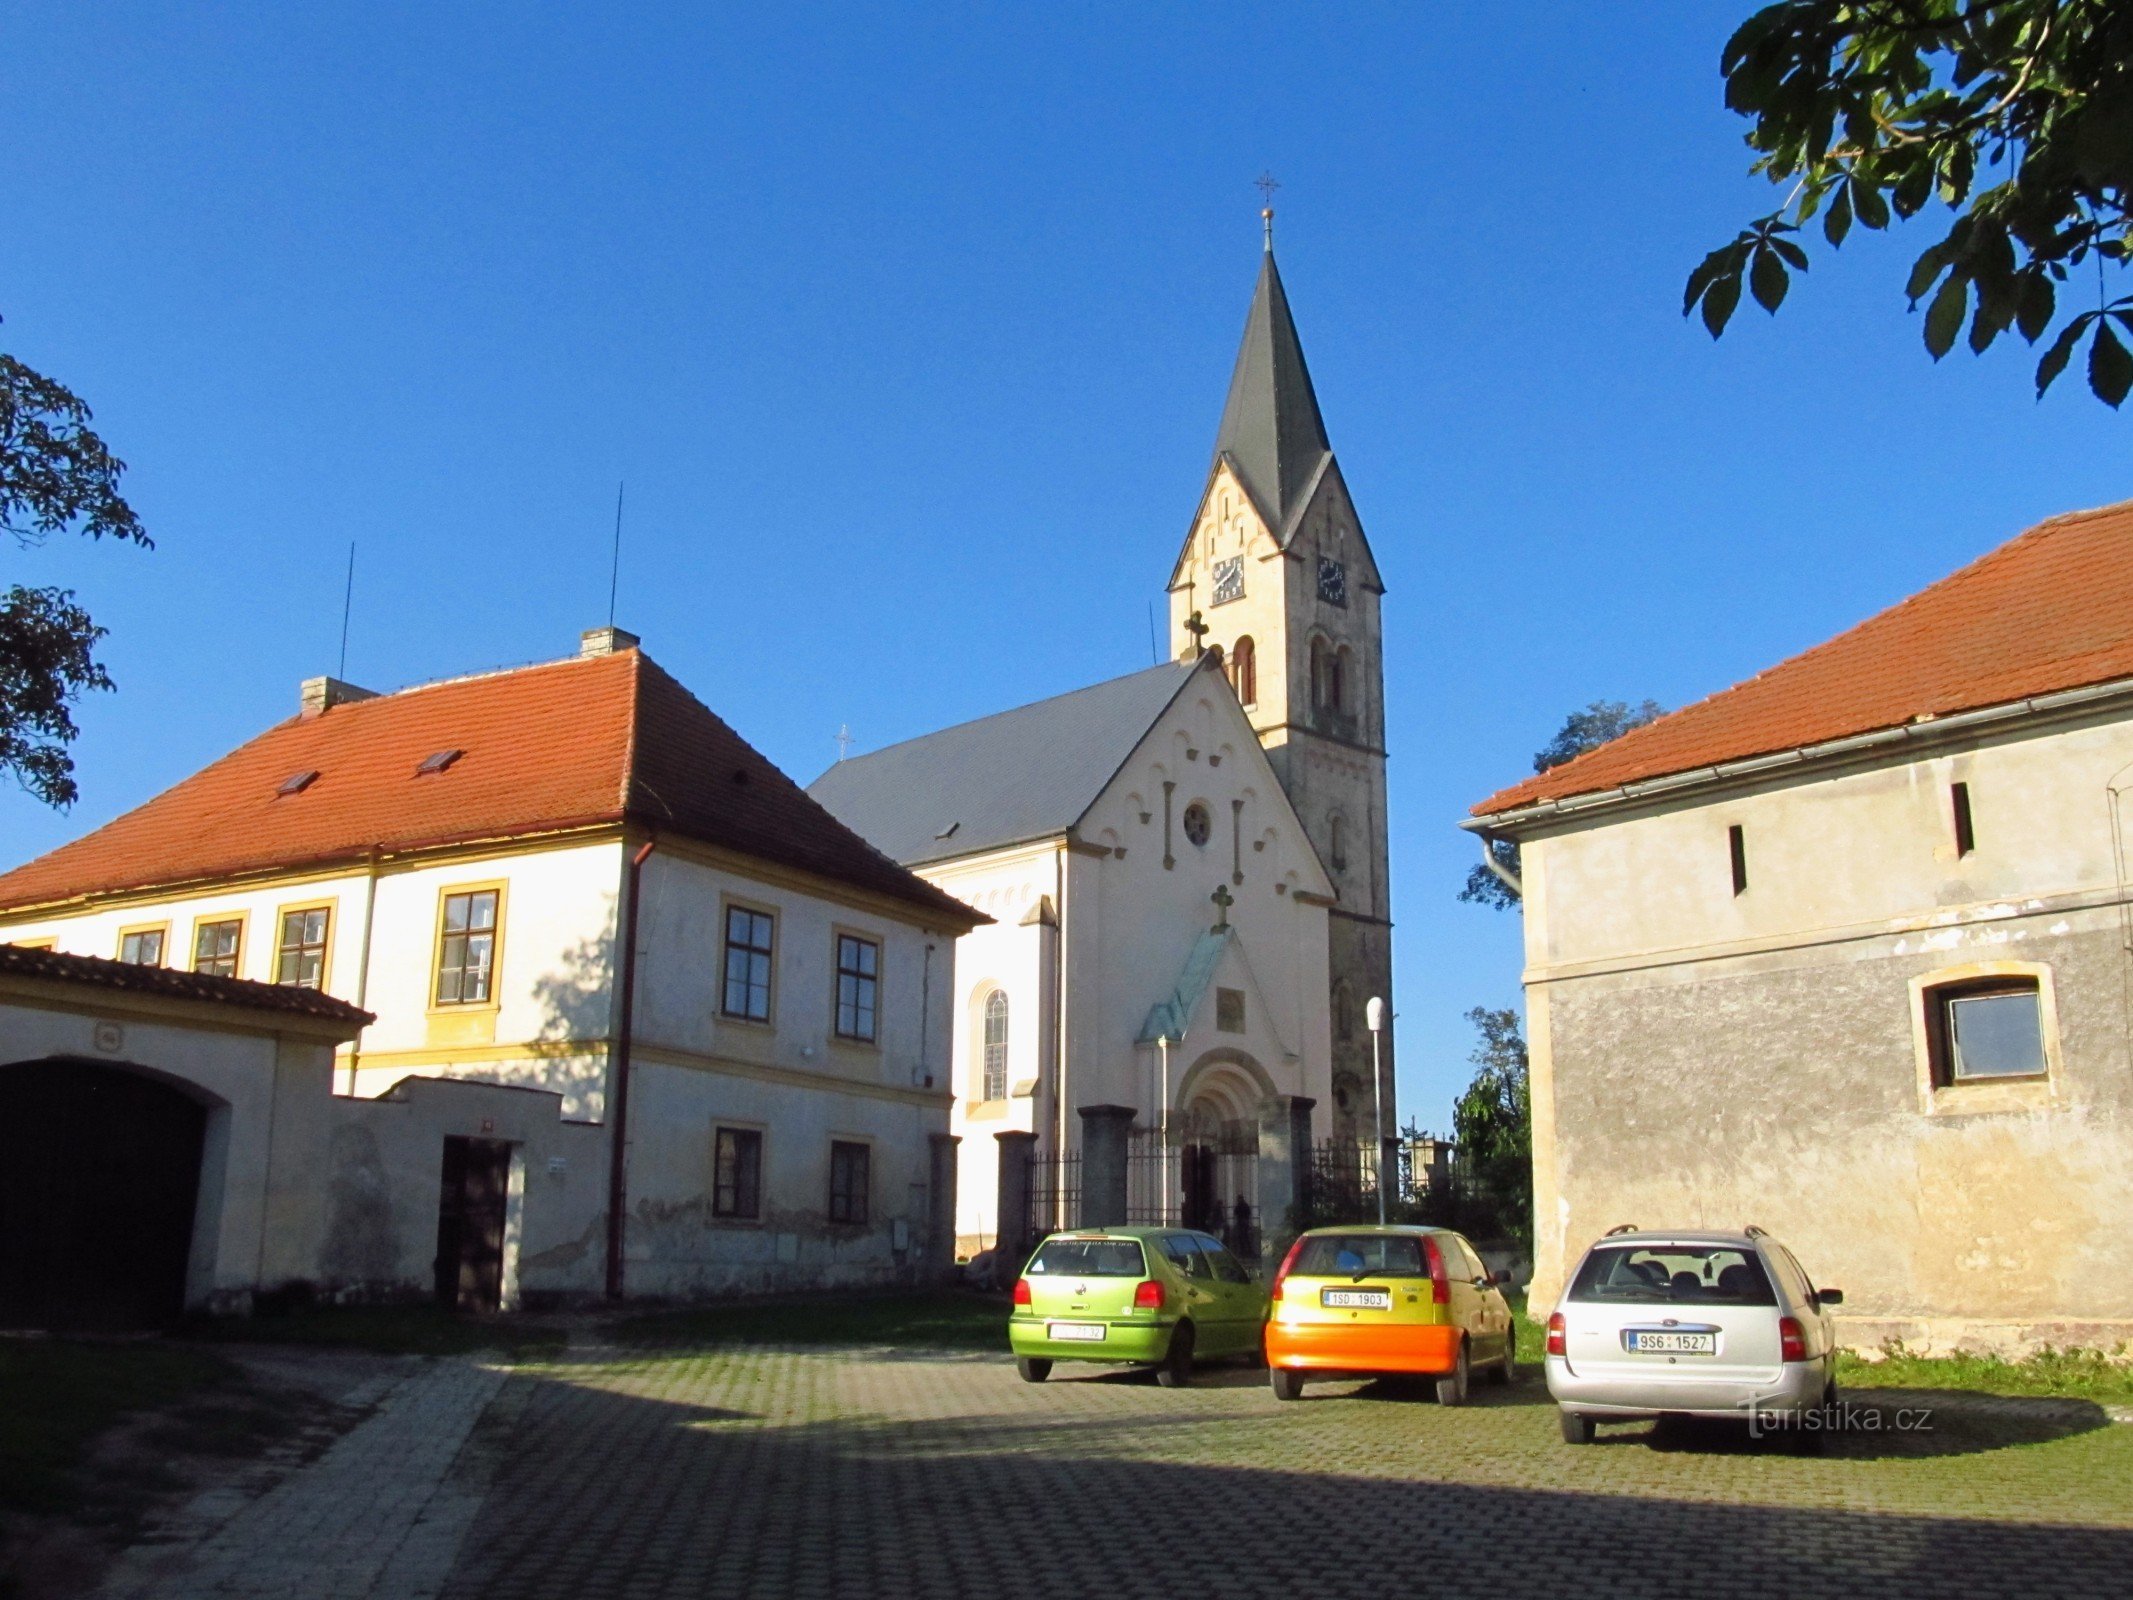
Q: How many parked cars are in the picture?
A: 3